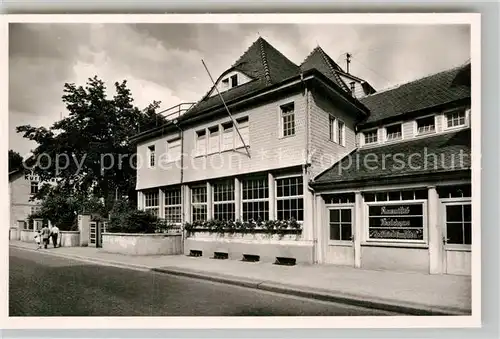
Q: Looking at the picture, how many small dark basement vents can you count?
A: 4